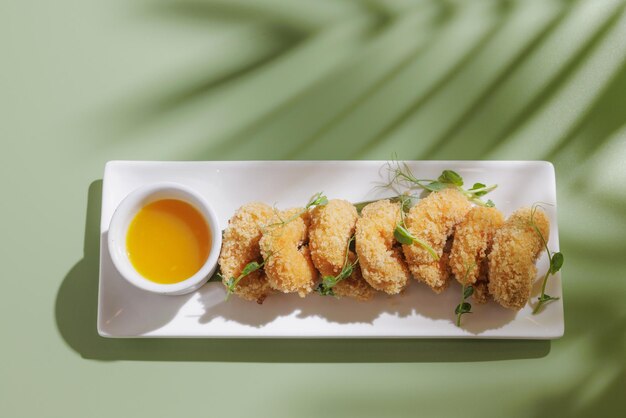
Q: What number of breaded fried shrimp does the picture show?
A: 7